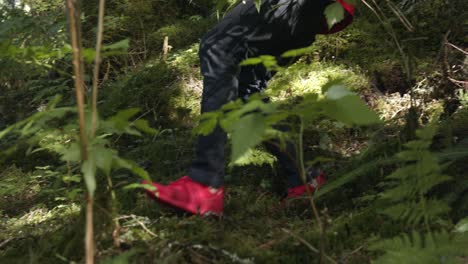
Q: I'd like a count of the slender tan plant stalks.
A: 2